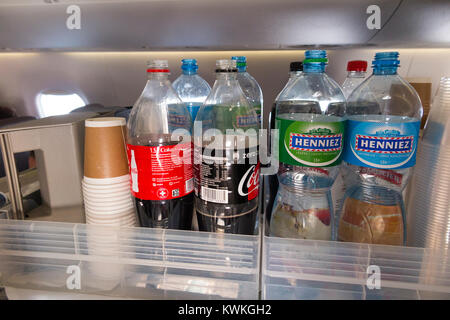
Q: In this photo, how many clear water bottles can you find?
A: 4